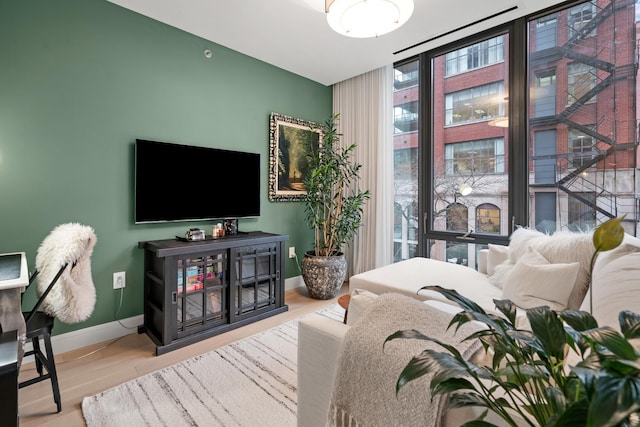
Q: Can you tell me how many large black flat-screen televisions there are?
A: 1